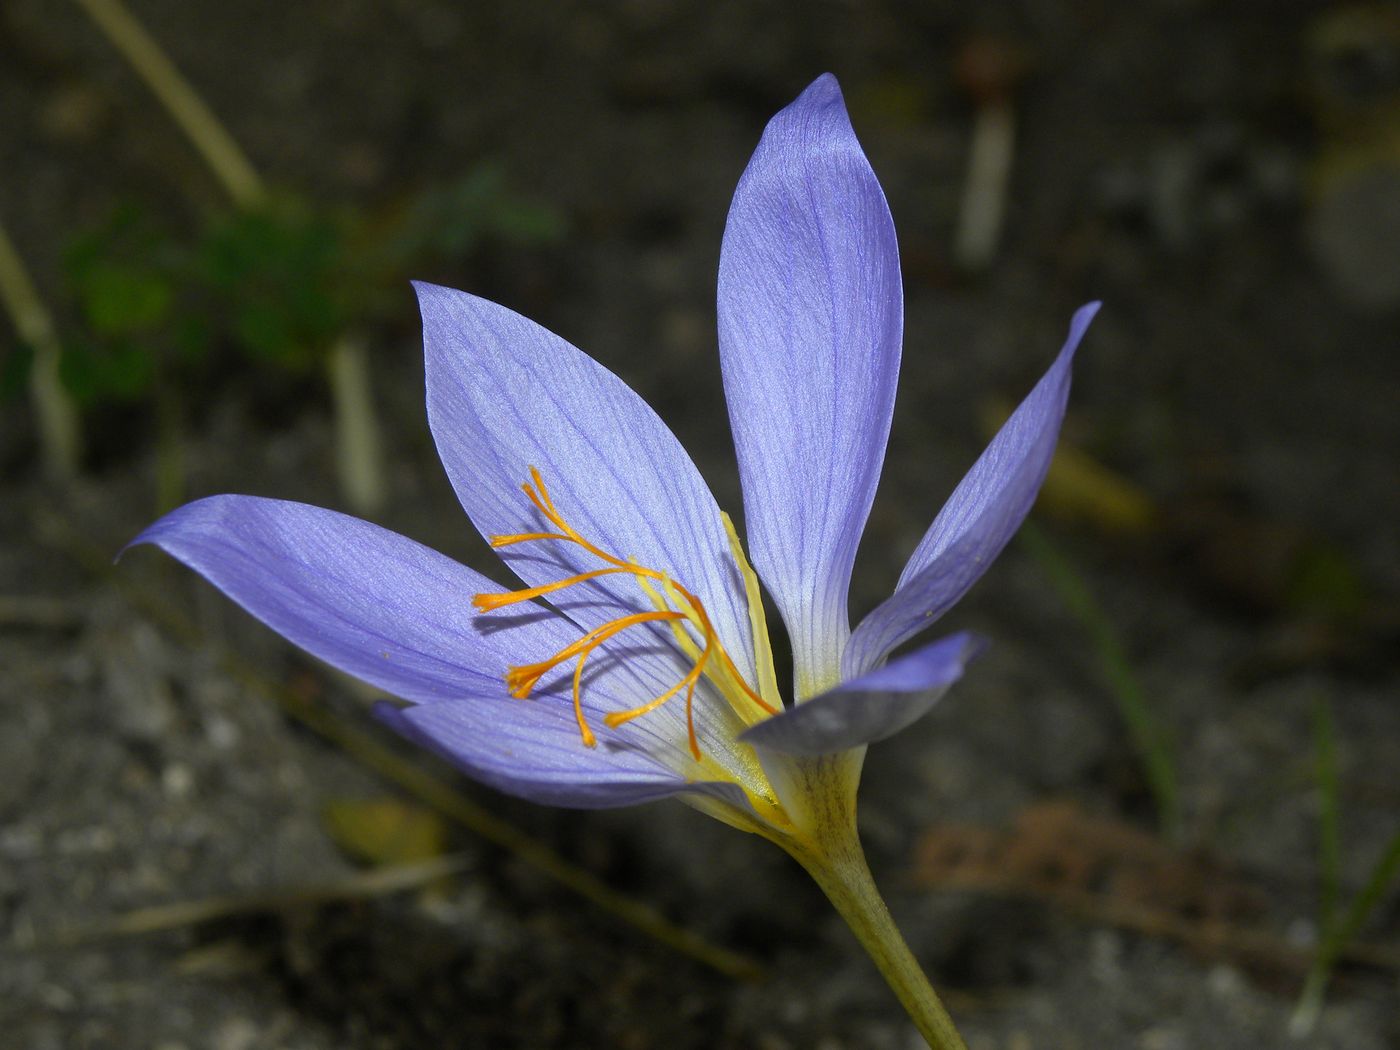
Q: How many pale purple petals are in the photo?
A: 6